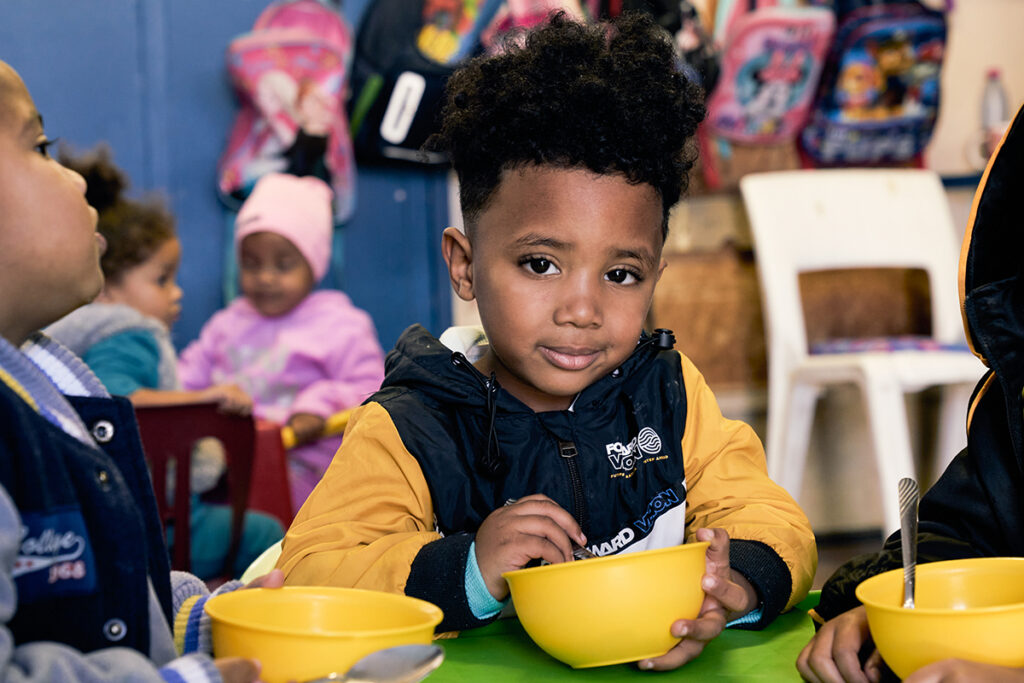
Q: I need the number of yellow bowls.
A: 3